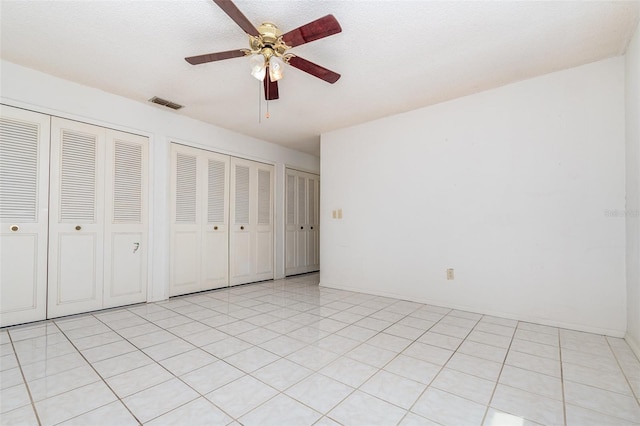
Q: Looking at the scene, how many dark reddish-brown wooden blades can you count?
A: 5